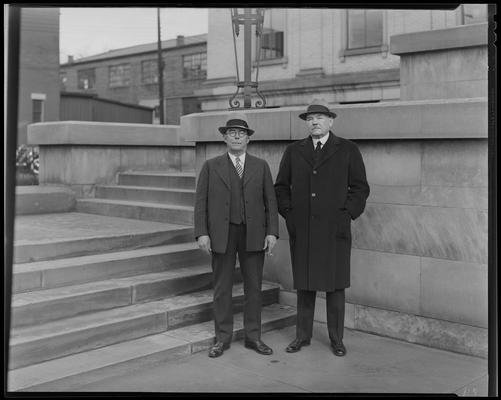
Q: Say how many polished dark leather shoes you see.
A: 4